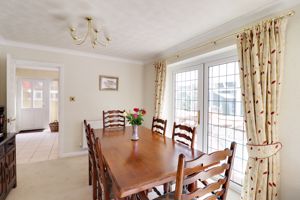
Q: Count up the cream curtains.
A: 2